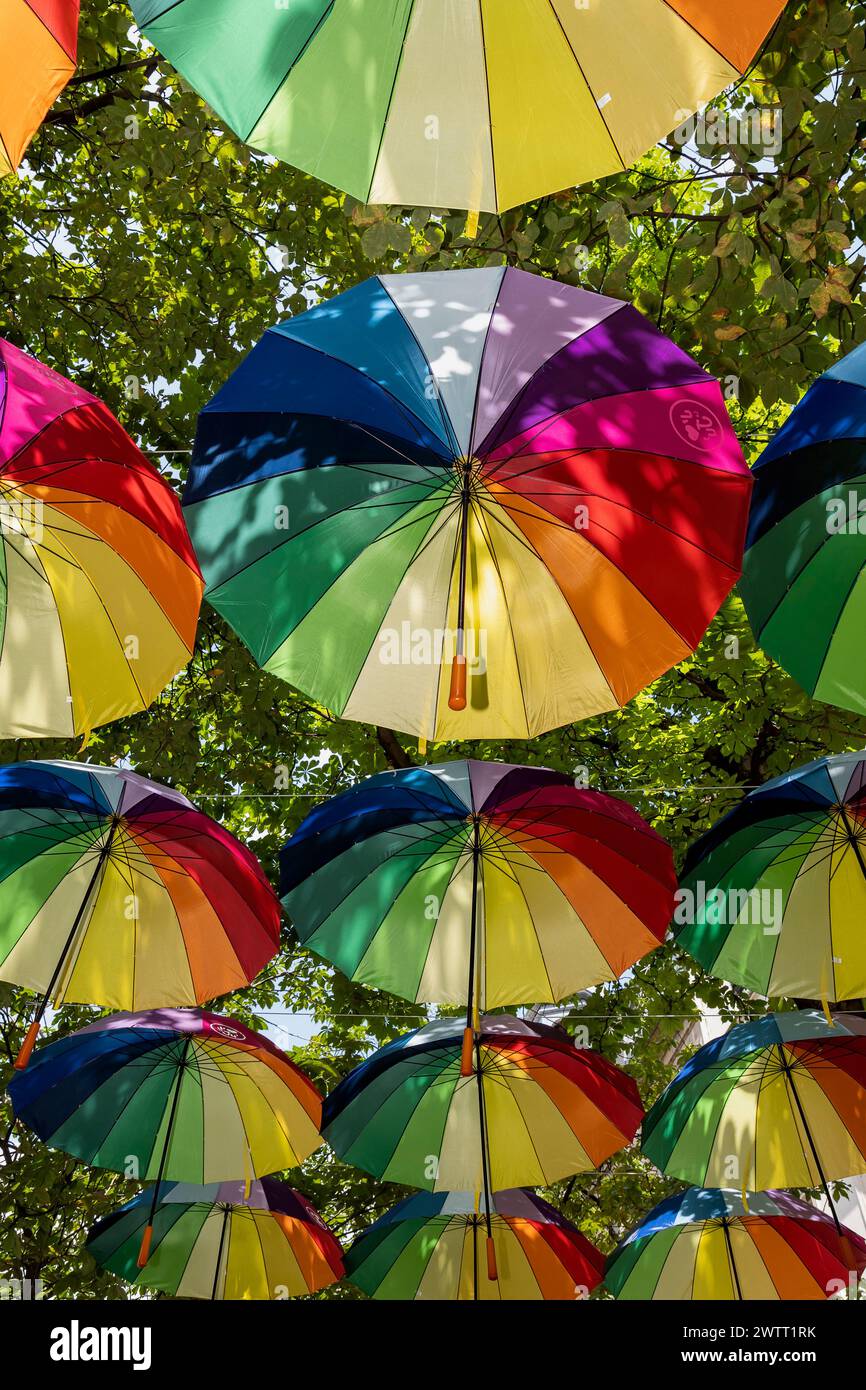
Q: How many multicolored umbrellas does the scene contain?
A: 14